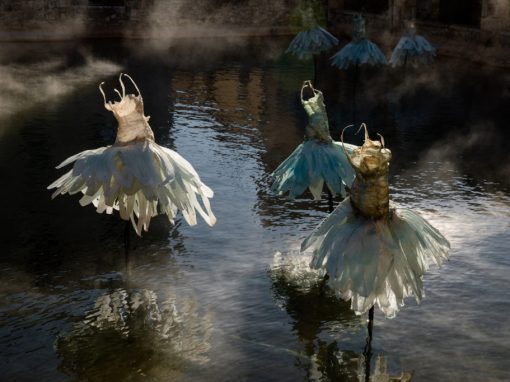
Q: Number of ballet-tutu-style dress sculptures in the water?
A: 6